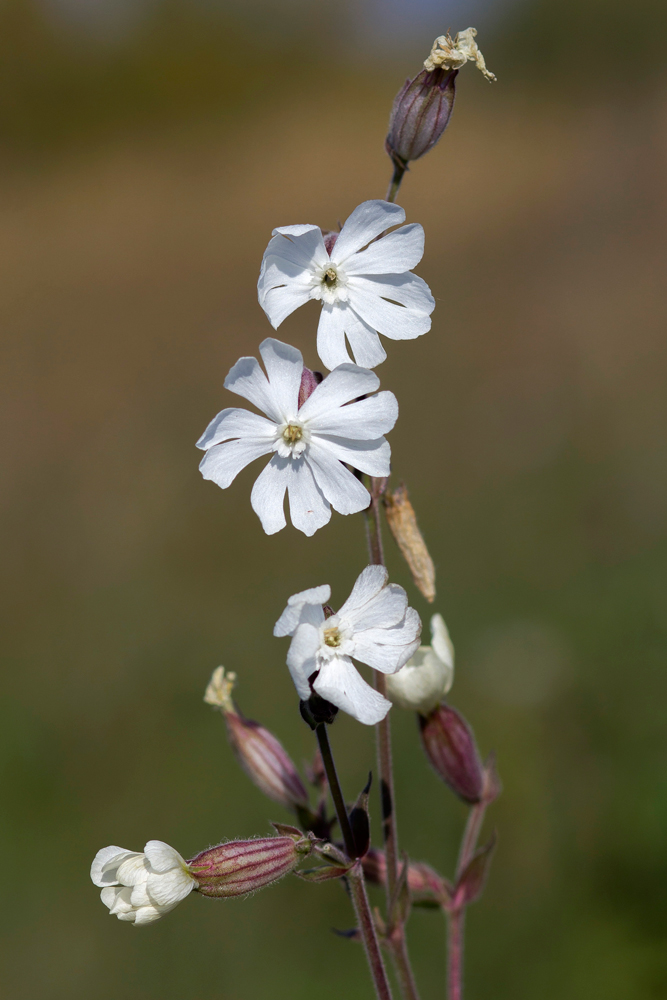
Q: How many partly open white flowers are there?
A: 2